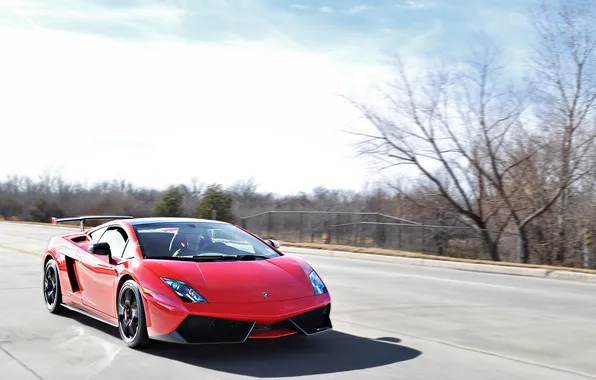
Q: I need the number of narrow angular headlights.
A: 2